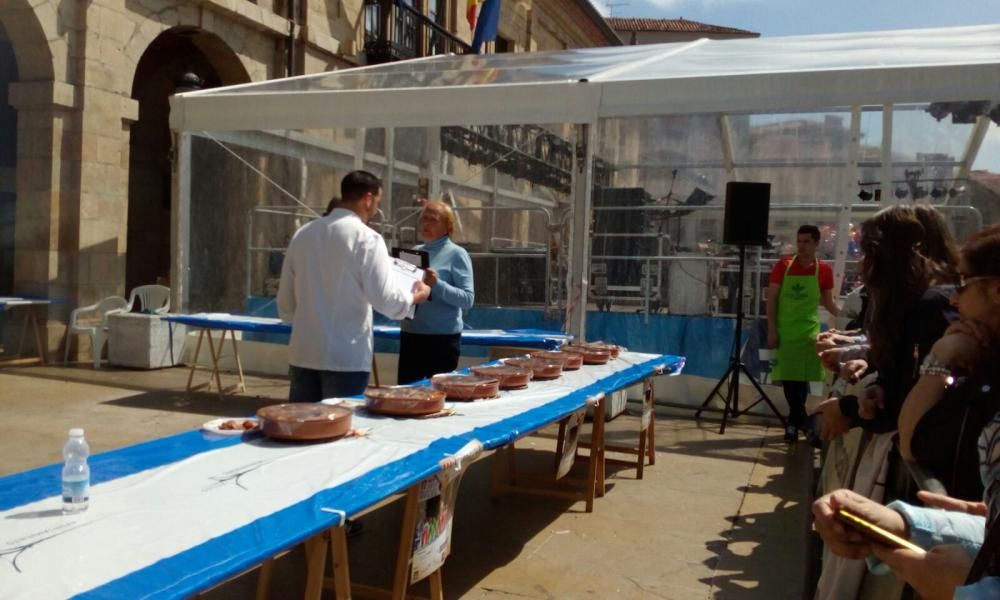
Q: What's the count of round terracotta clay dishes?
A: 8